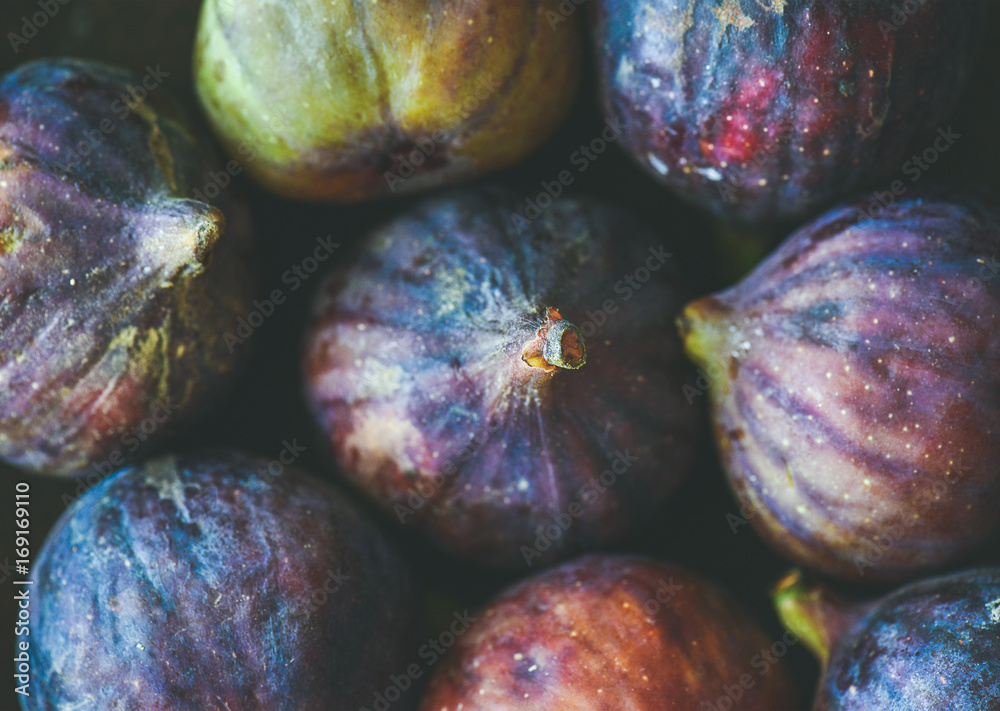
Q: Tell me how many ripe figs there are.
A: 7